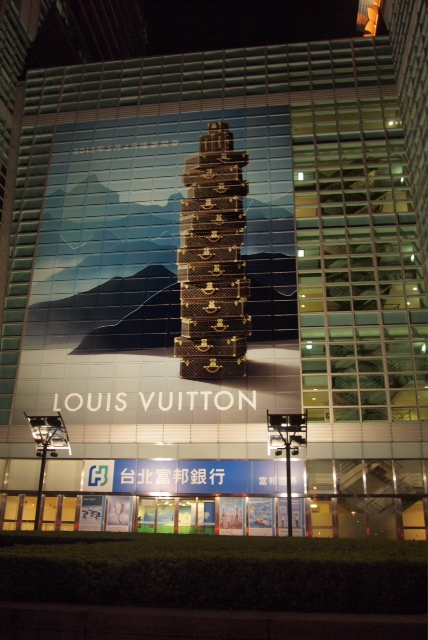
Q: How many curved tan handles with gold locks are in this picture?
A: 13